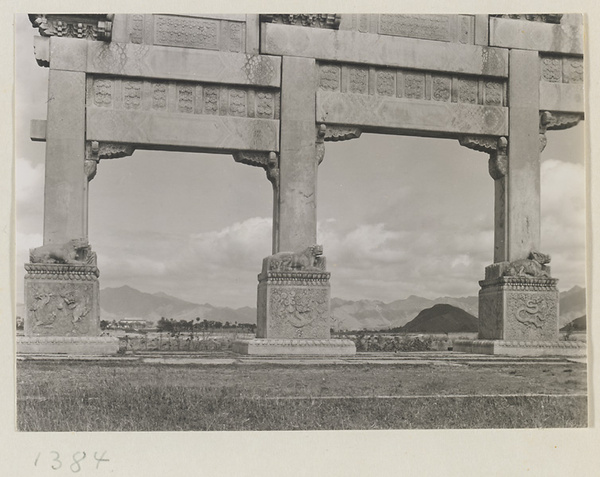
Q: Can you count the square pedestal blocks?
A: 3